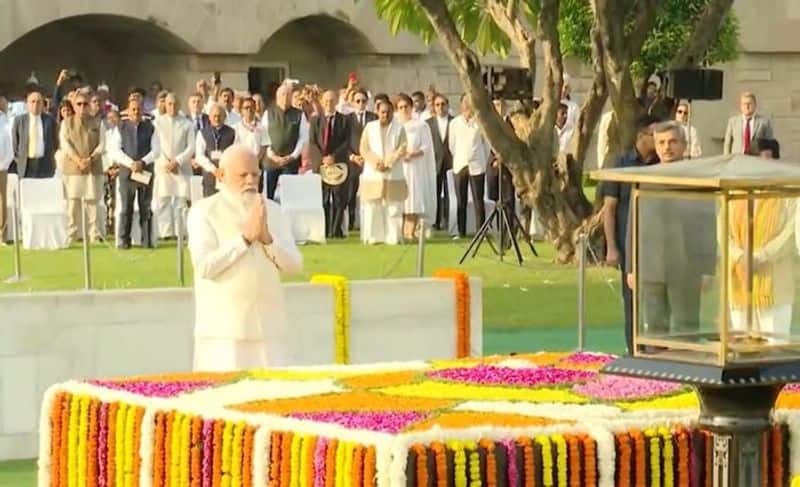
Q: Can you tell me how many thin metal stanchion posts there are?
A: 5